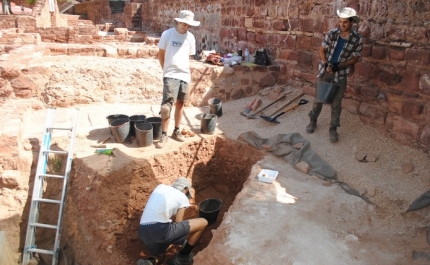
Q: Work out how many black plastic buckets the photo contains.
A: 9